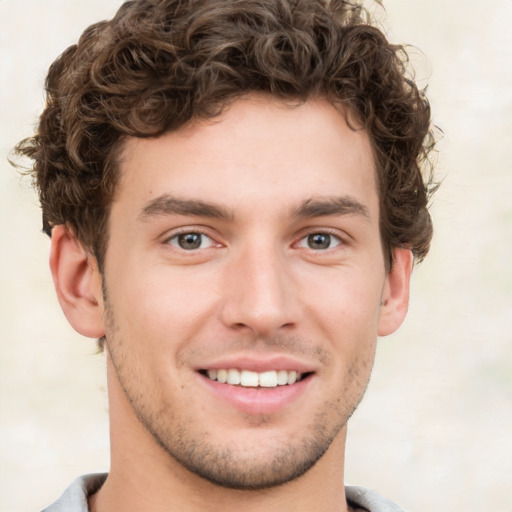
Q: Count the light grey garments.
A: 1